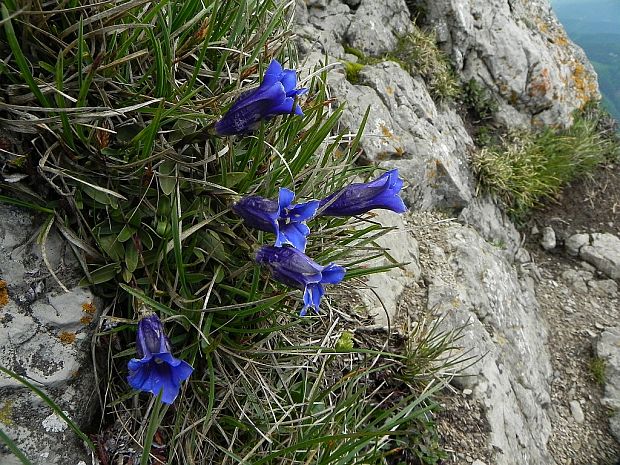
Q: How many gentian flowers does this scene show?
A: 5